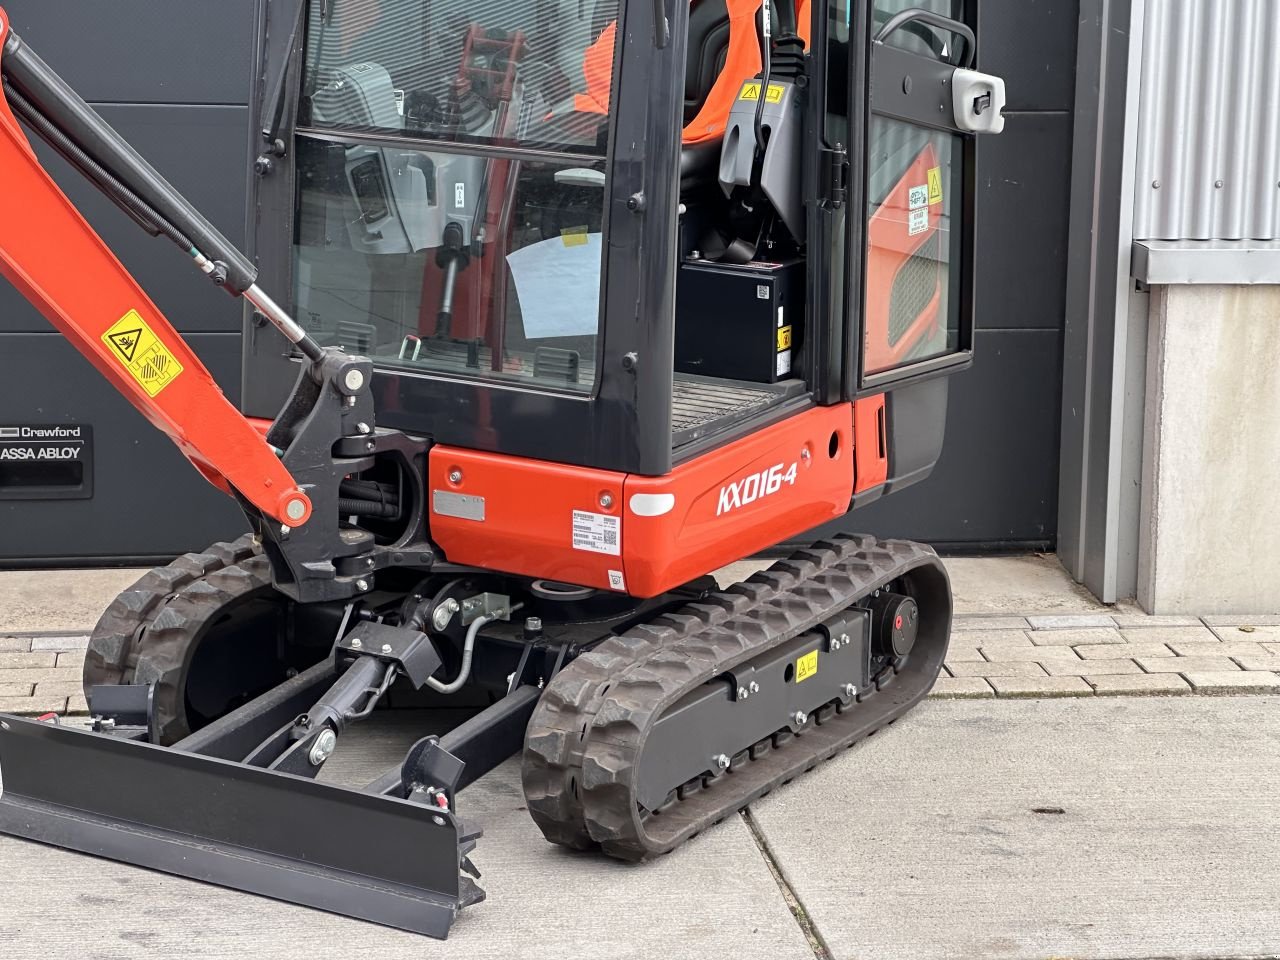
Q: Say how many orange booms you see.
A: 1